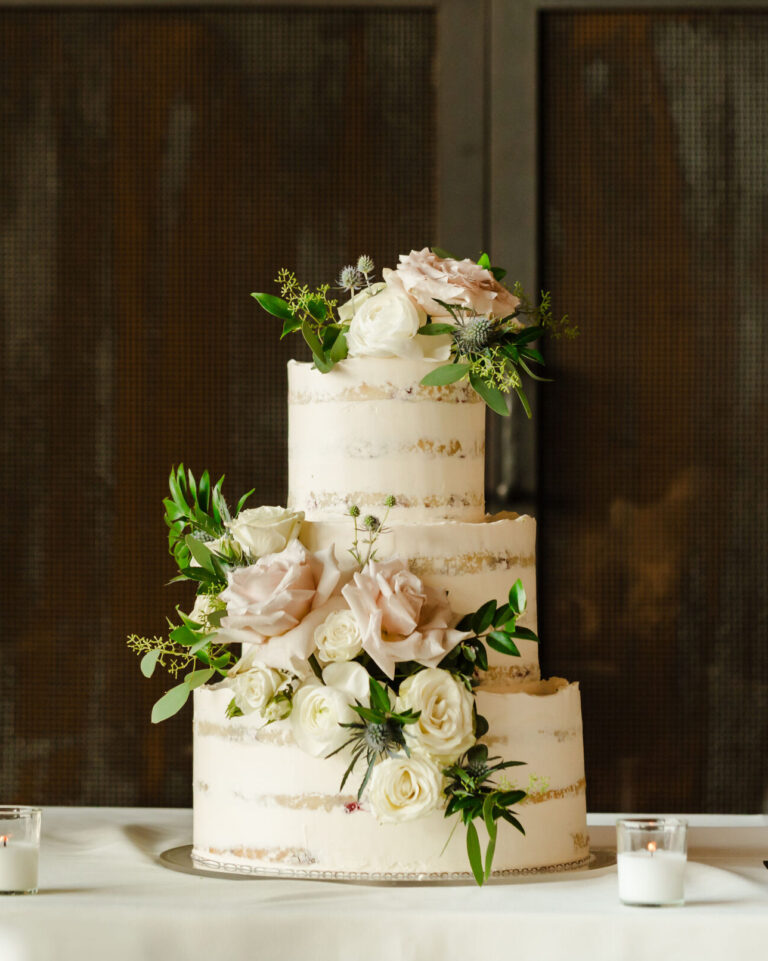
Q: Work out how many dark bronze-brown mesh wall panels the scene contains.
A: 2